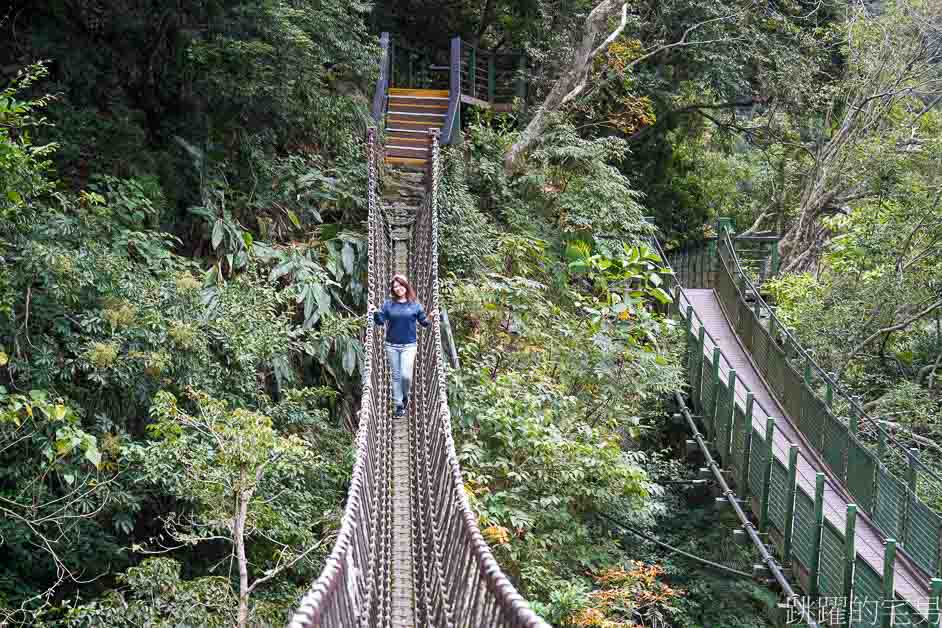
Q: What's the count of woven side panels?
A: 2